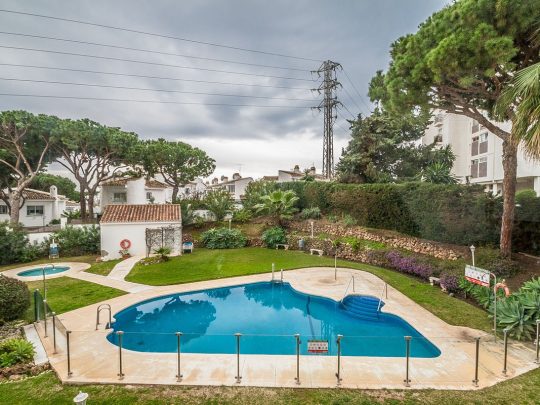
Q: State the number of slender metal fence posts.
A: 13